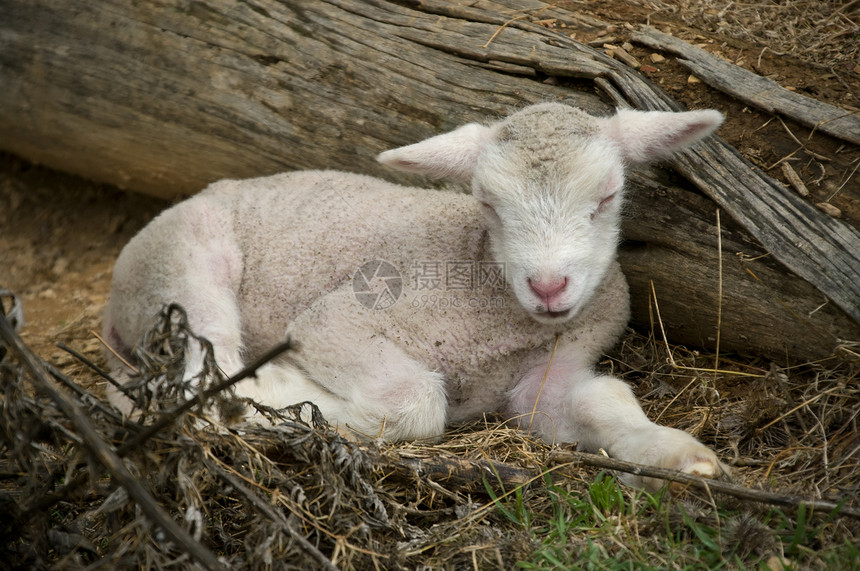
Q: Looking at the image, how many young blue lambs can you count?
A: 0